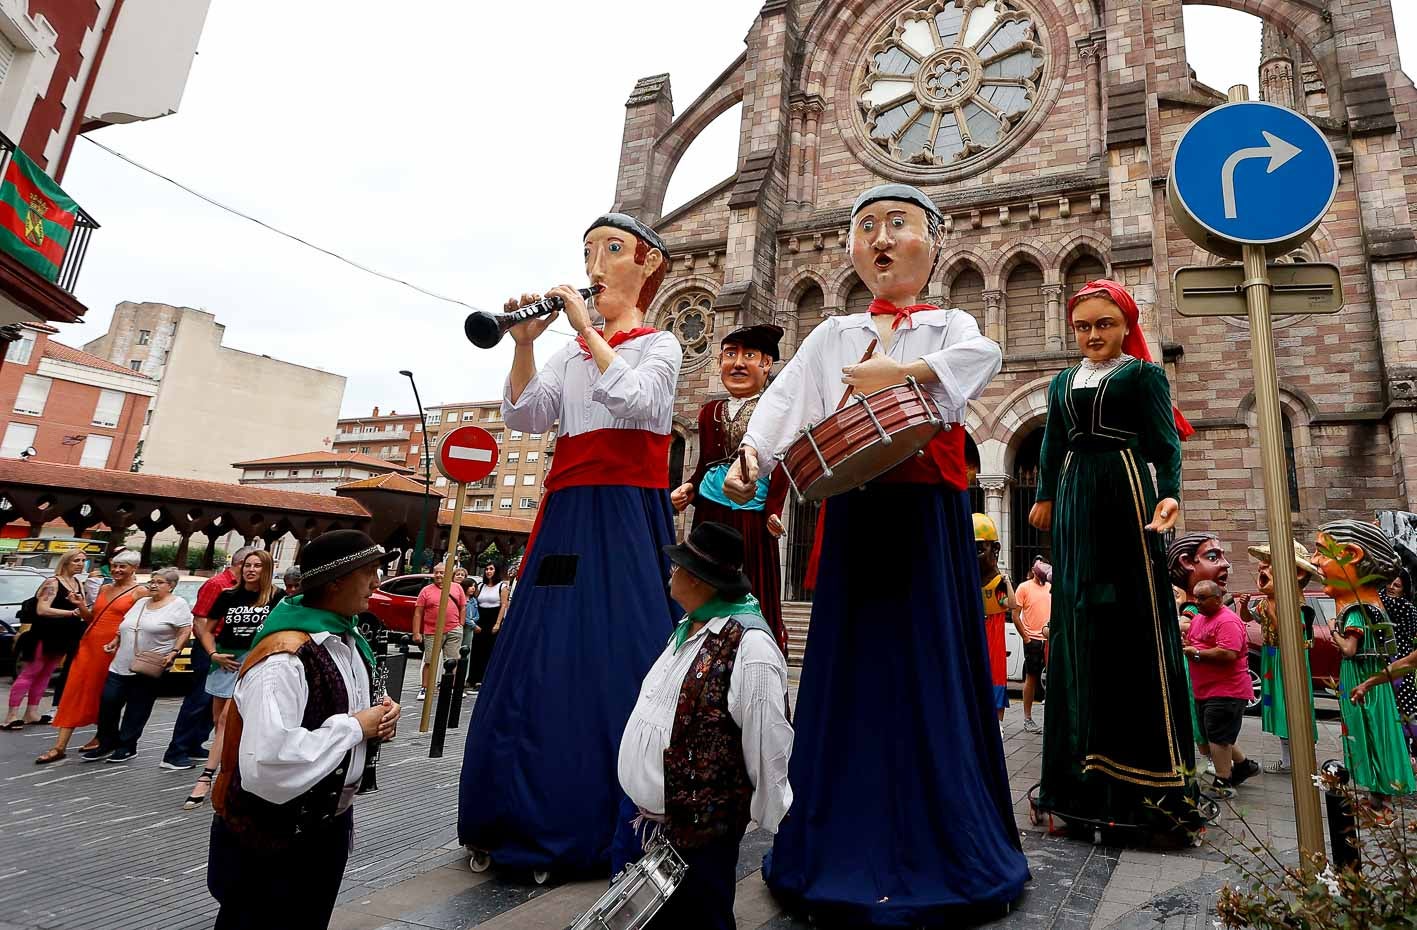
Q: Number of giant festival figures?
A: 4